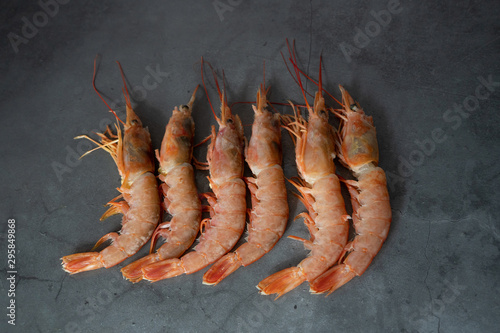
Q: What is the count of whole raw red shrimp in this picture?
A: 6